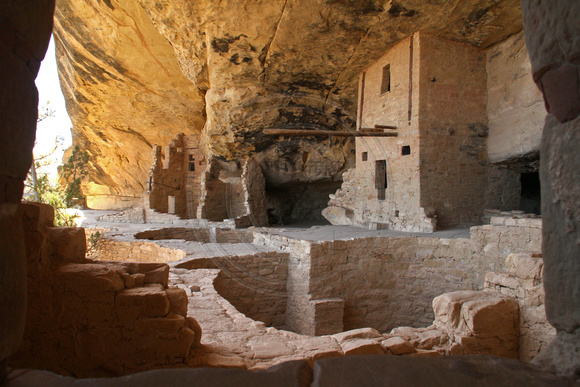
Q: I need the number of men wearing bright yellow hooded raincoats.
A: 0